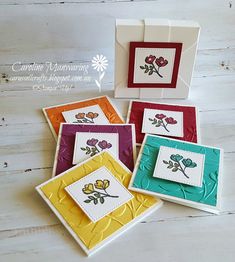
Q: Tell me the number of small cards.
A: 5